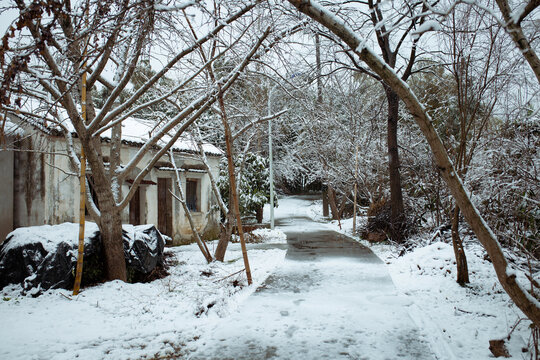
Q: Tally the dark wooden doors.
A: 2